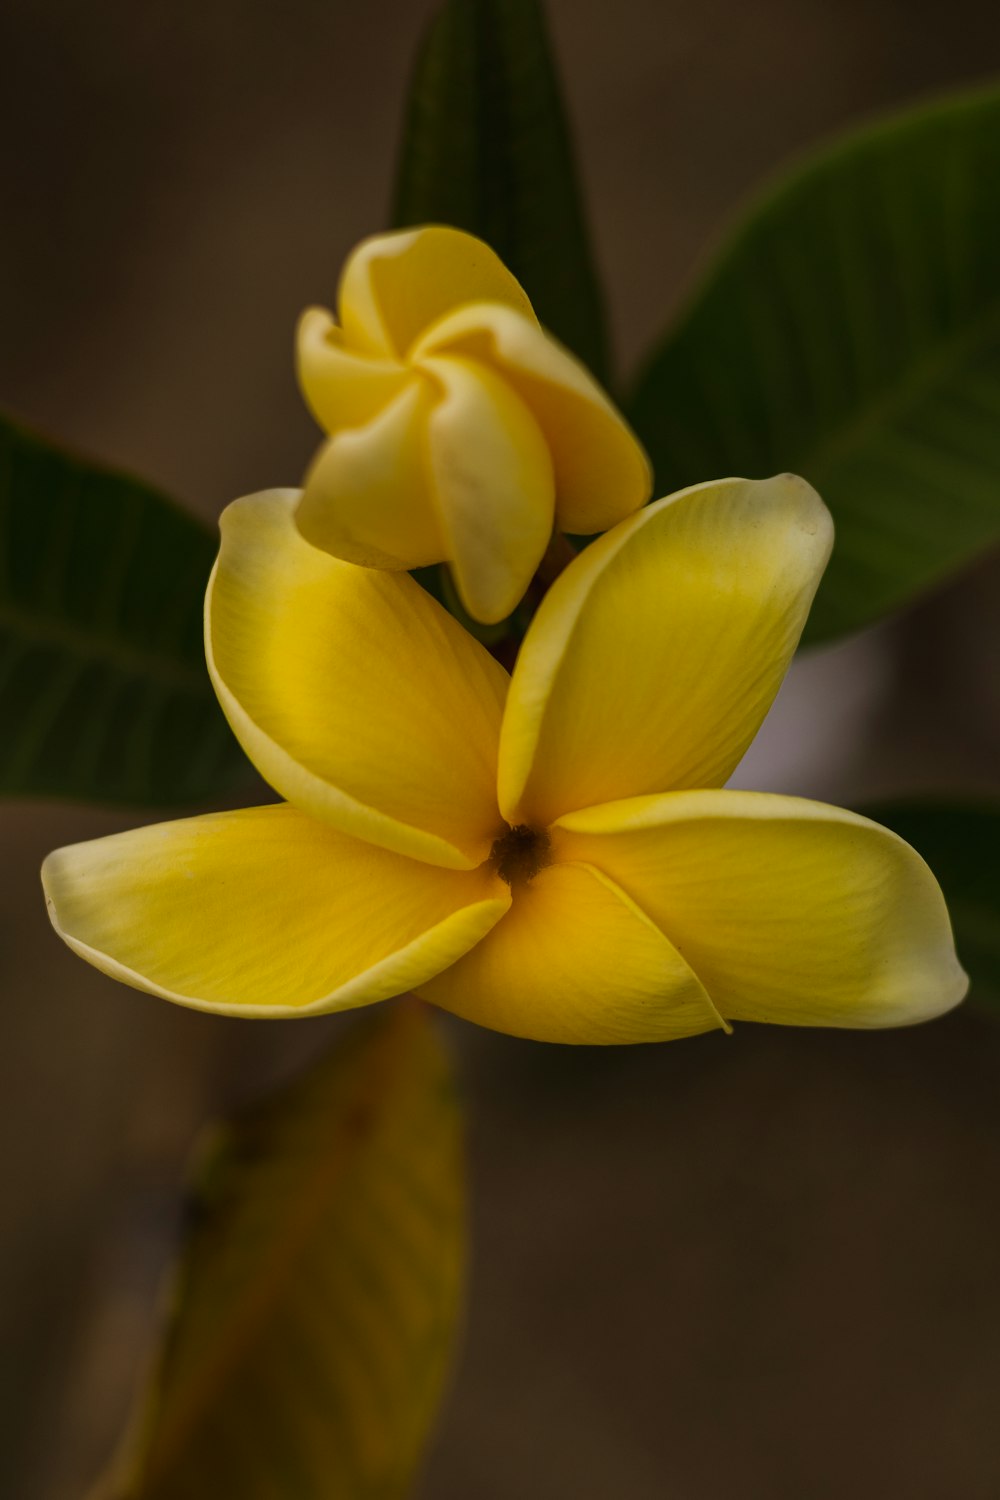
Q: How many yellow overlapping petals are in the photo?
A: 10